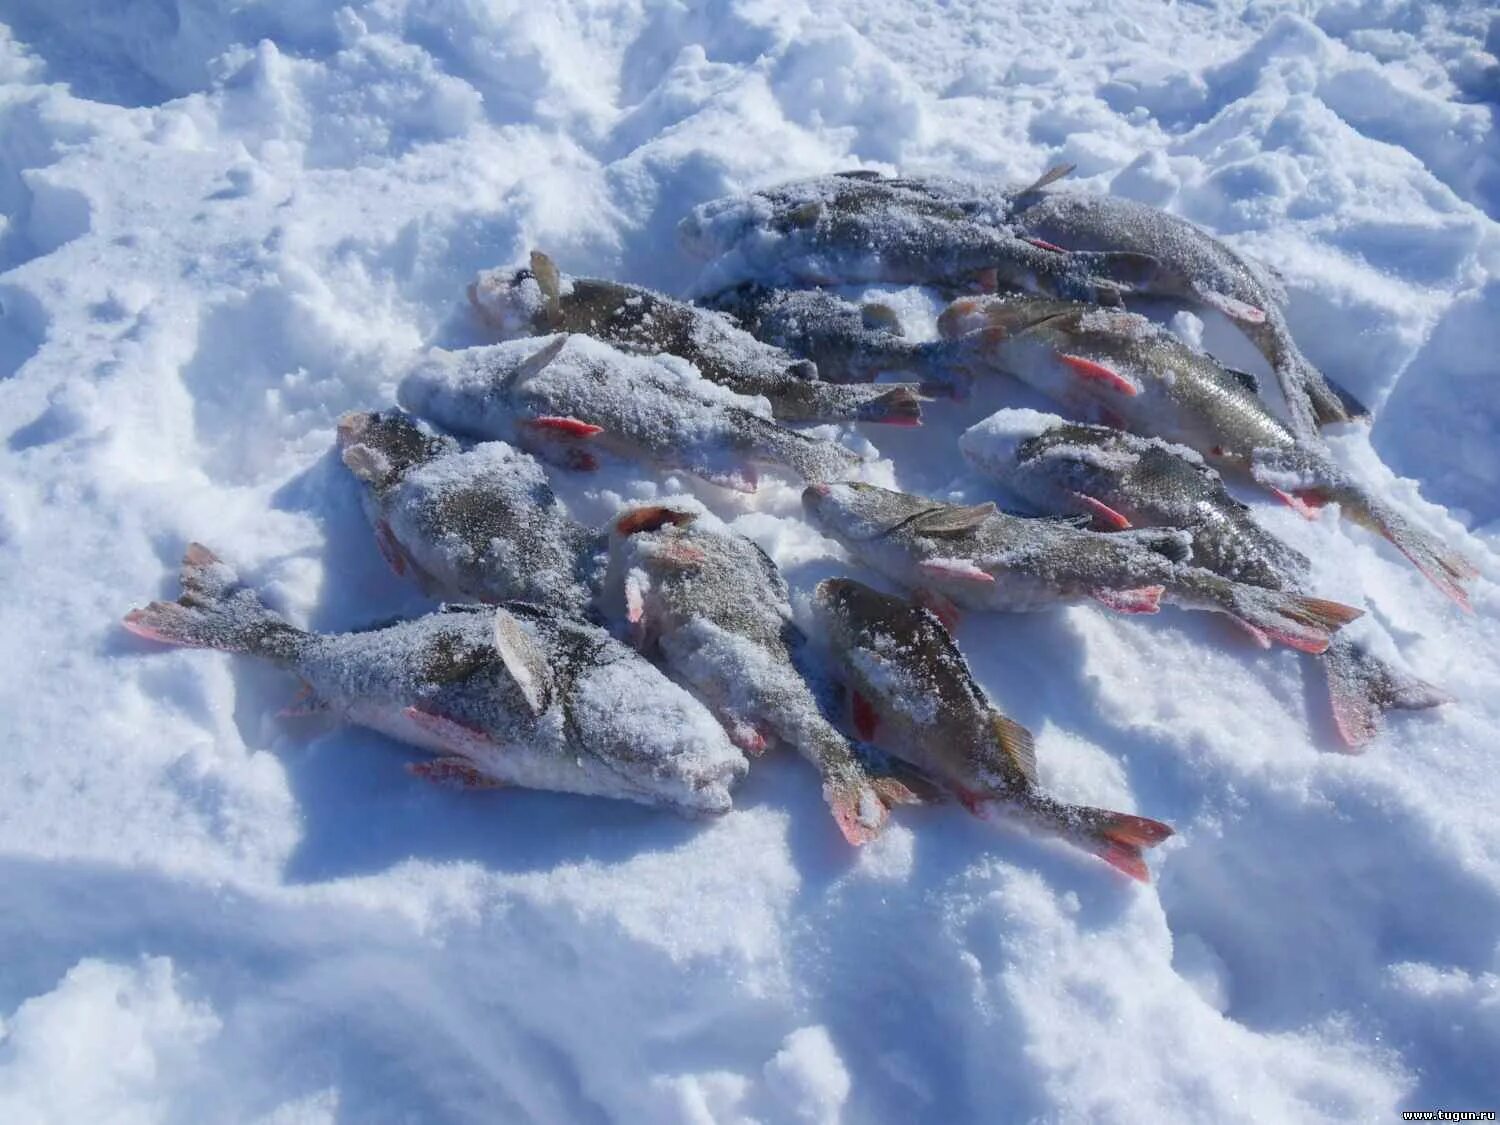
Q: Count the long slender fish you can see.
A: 12